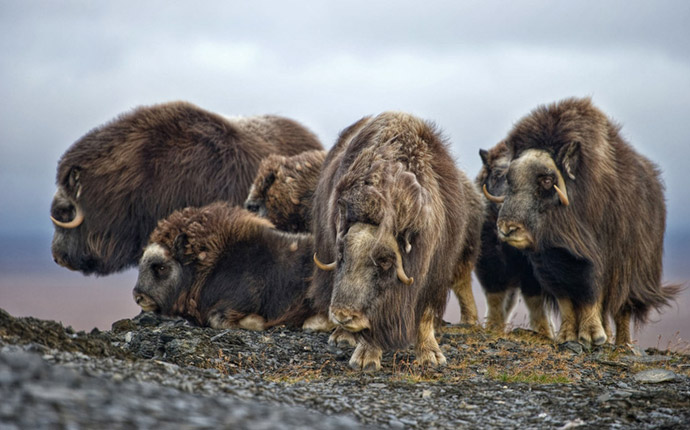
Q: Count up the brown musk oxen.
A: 6